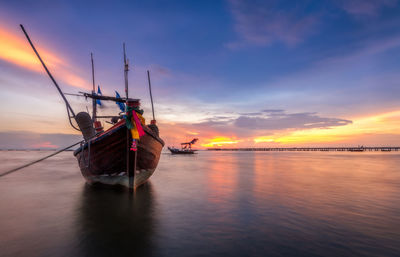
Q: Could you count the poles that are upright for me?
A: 3